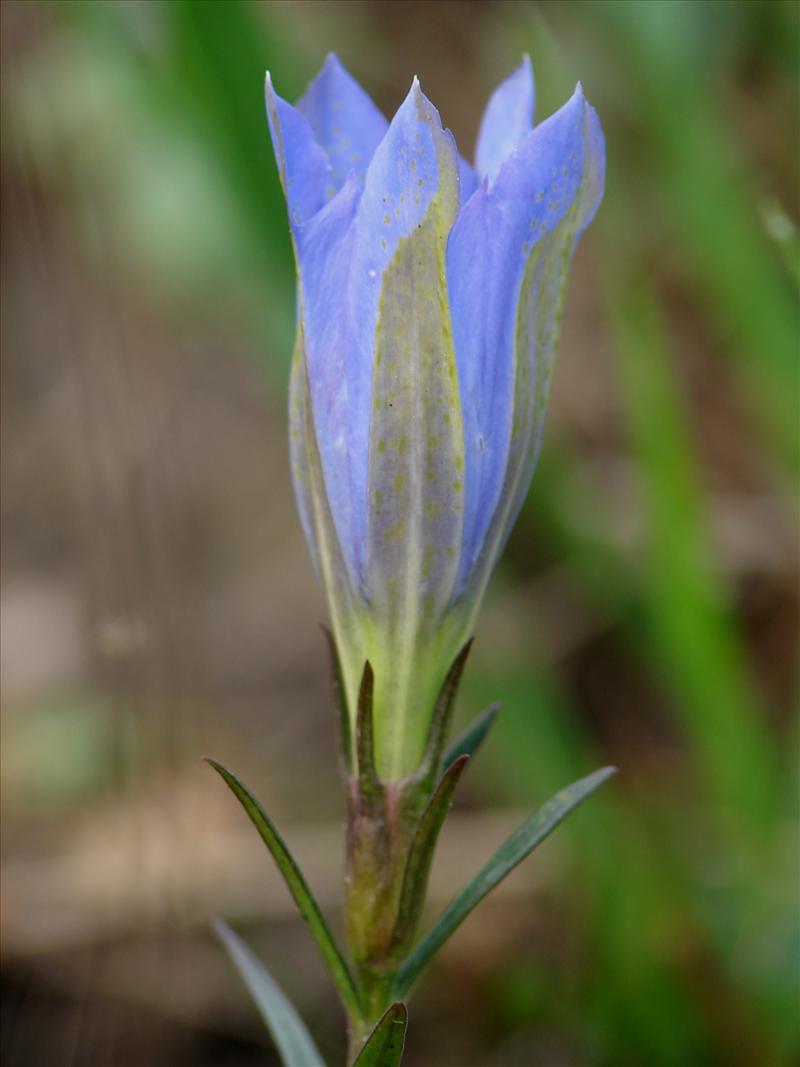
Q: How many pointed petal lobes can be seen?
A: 5